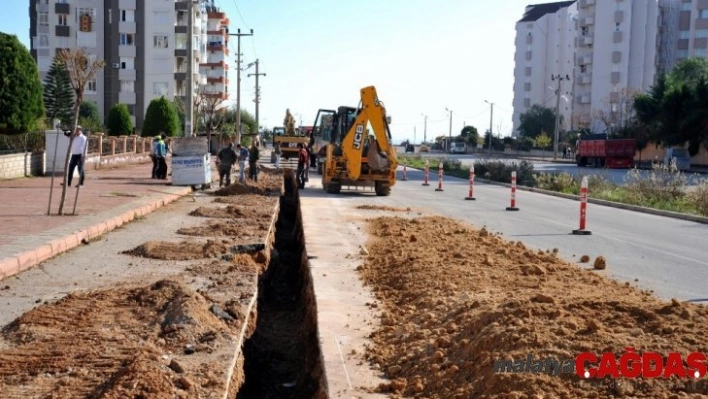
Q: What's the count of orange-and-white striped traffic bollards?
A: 6